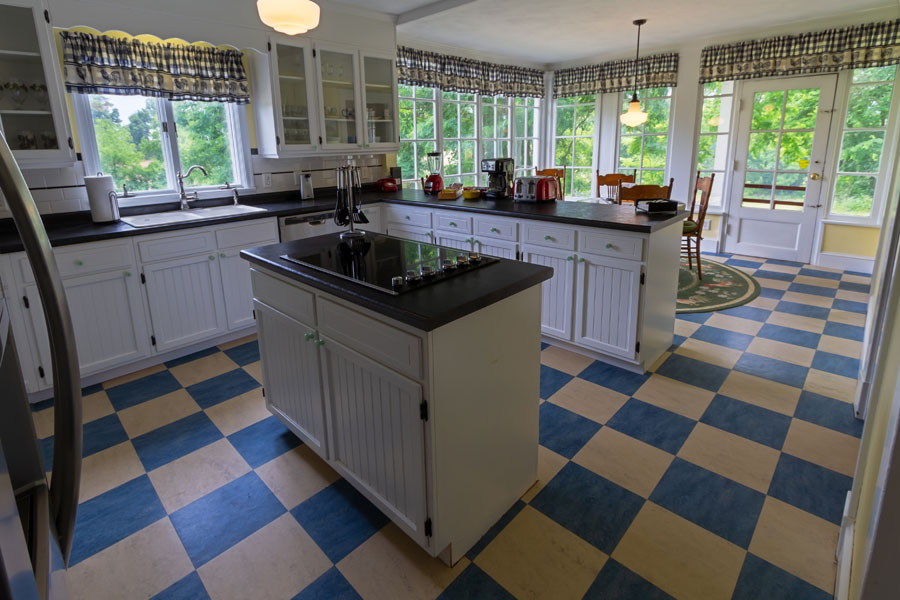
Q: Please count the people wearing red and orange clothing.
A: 0